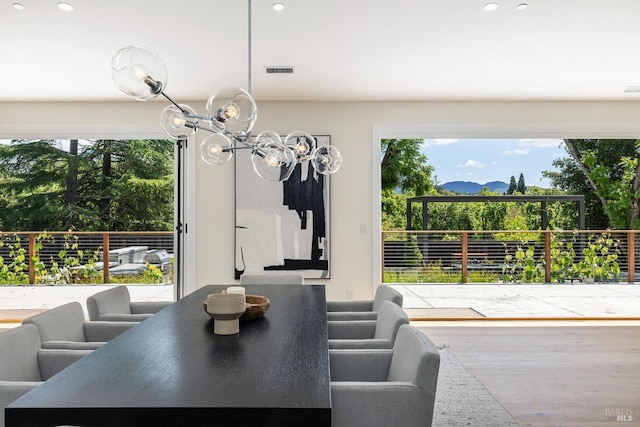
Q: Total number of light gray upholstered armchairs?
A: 7